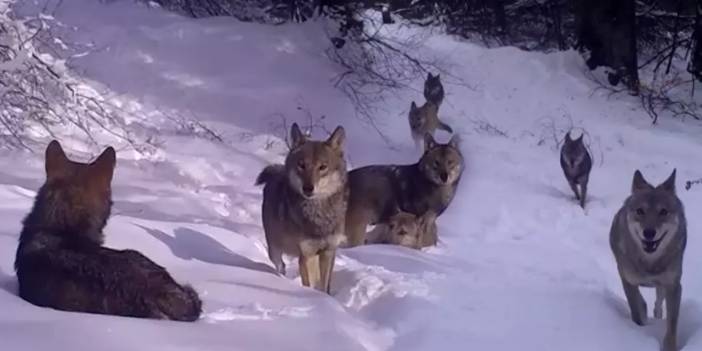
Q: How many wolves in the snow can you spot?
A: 8